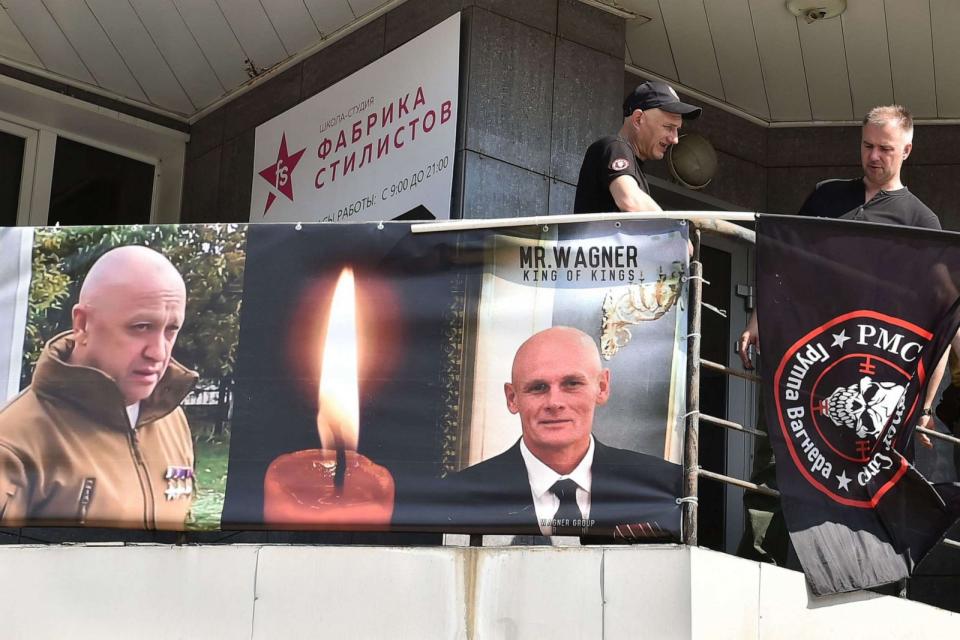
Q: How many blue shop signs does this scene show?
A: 0